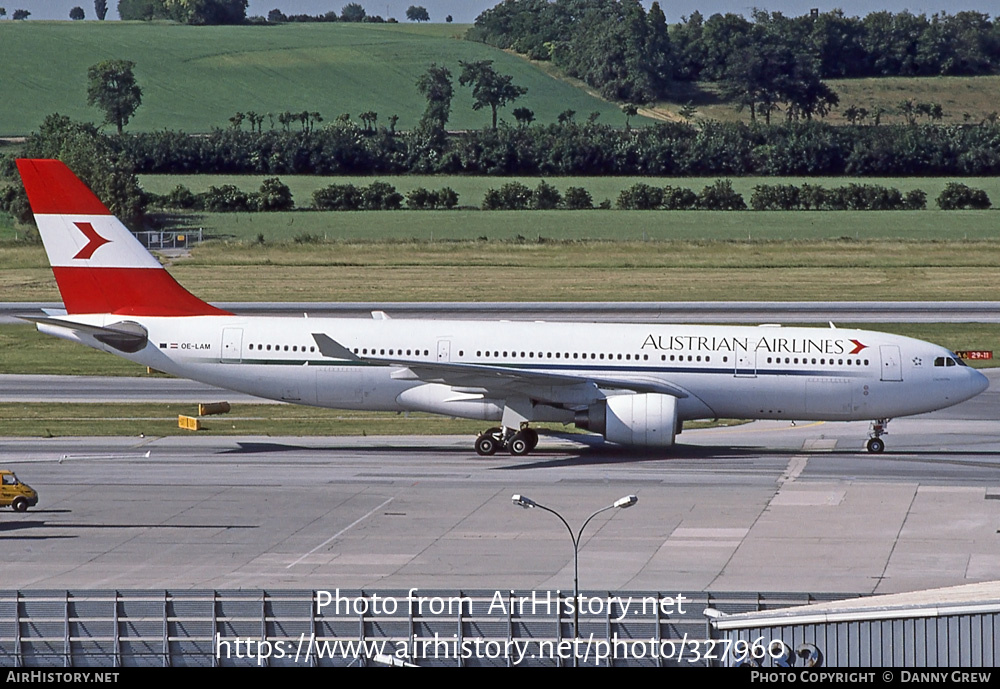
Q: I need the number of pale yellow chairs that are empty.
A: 0